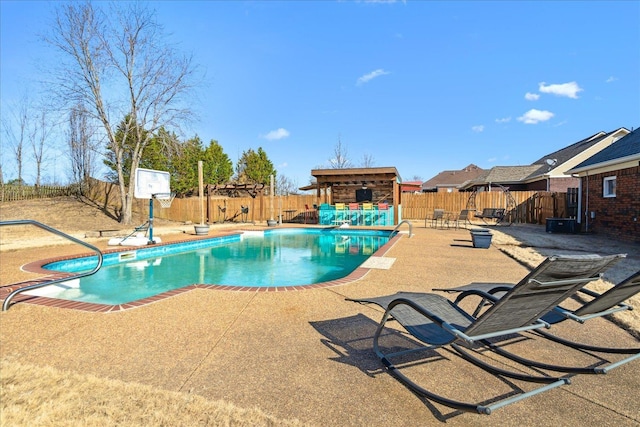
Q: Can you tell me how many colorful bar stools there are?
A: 5